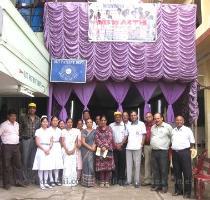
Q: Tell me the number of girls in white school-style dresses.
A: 2